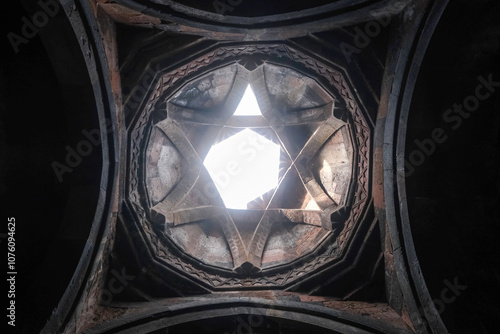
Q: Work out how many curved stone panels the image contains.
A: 6